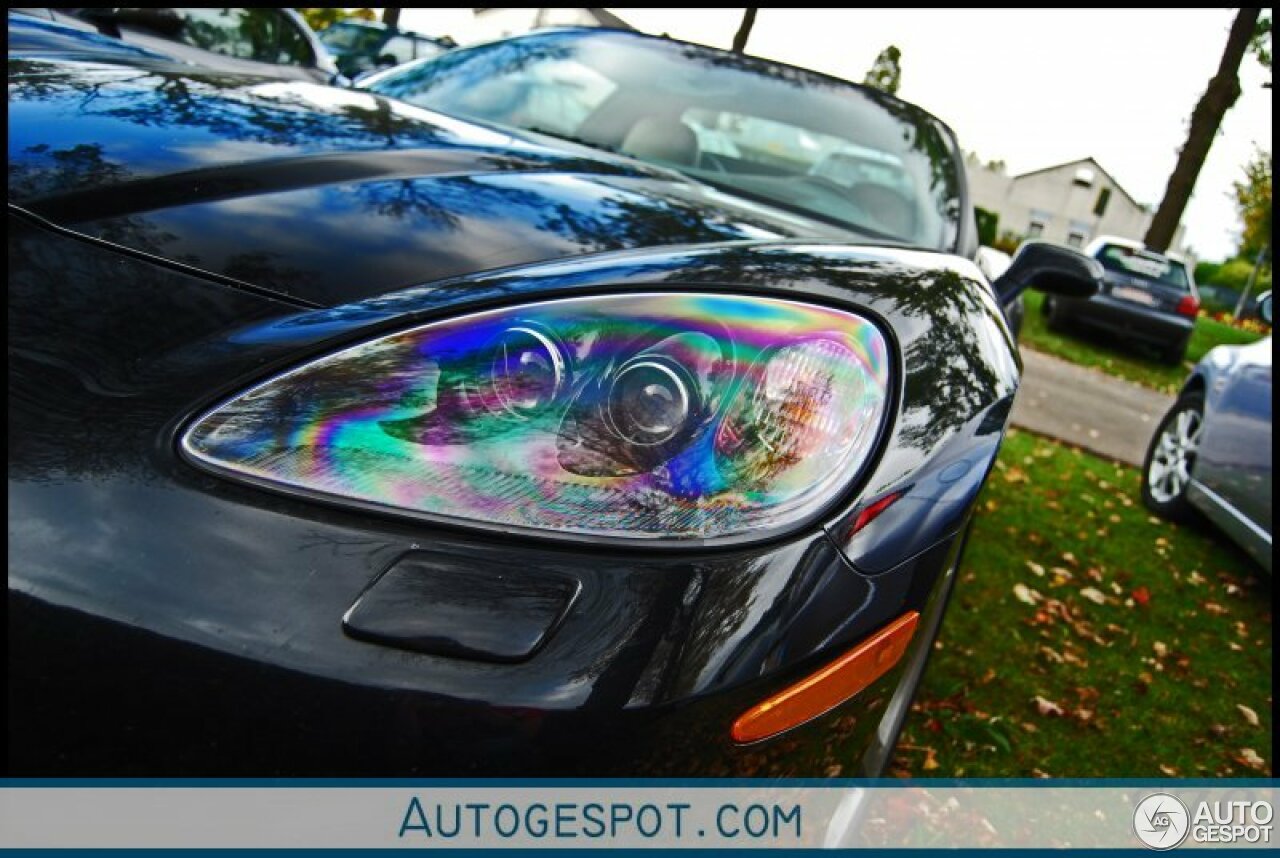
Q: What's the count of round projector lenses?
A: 2